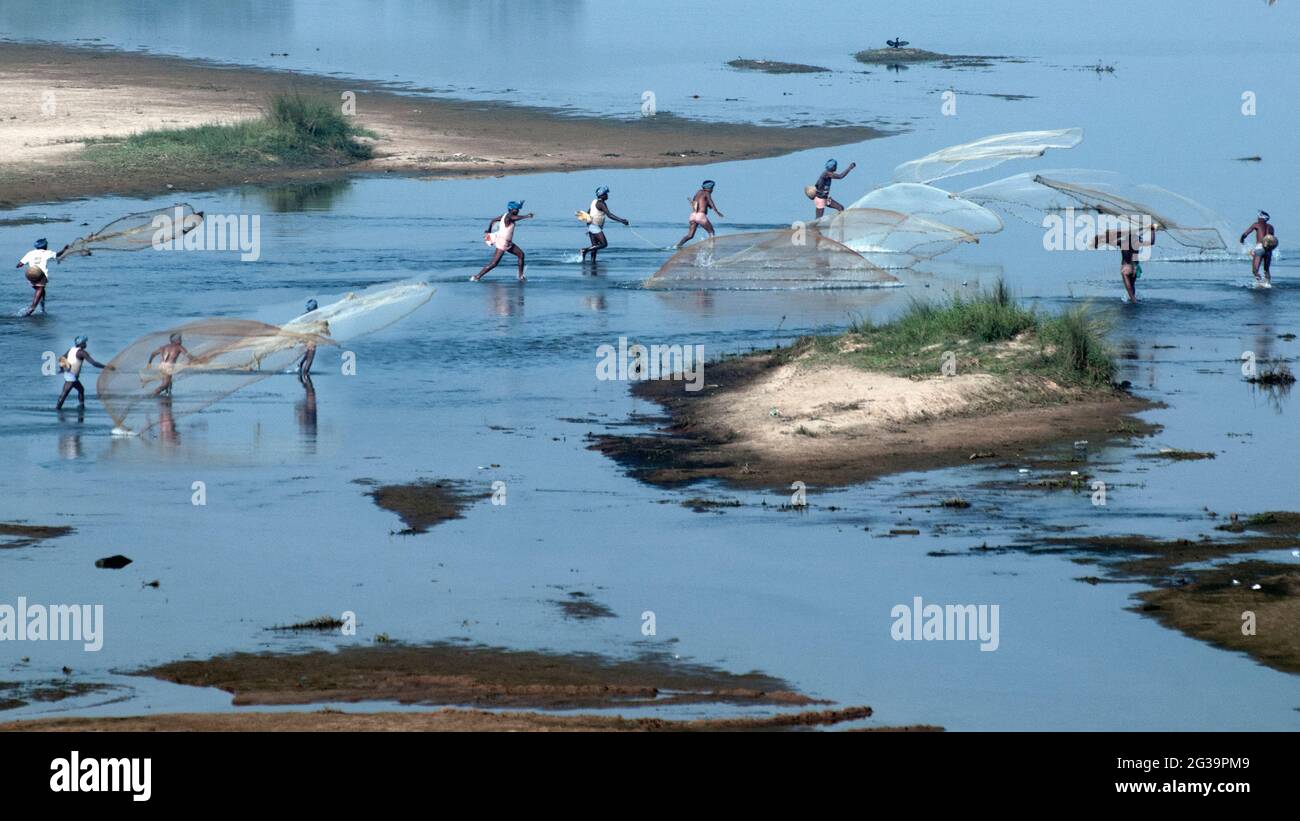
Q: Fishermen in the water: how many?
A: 10